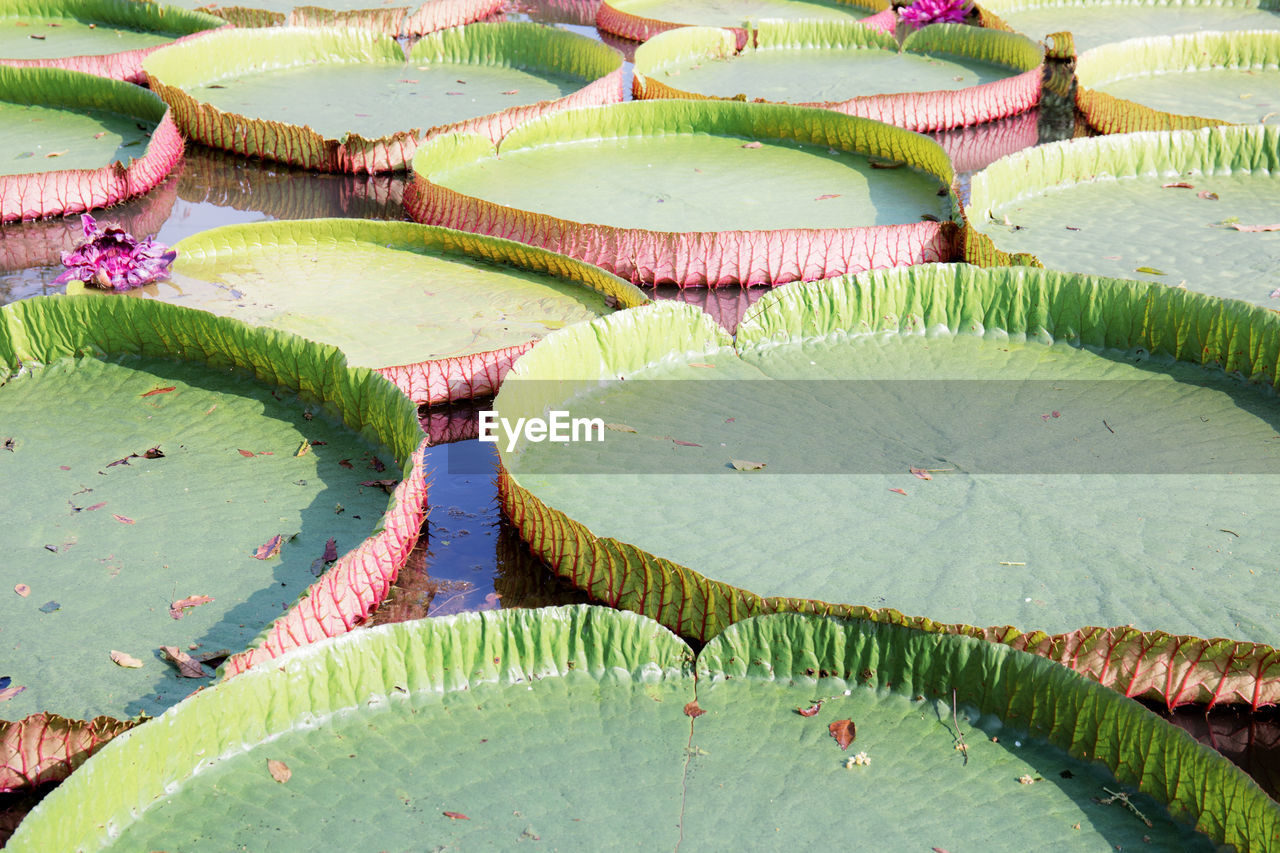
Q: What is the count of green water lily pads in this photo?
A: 14